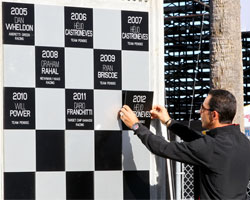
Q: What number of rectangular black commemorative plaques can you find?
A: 8